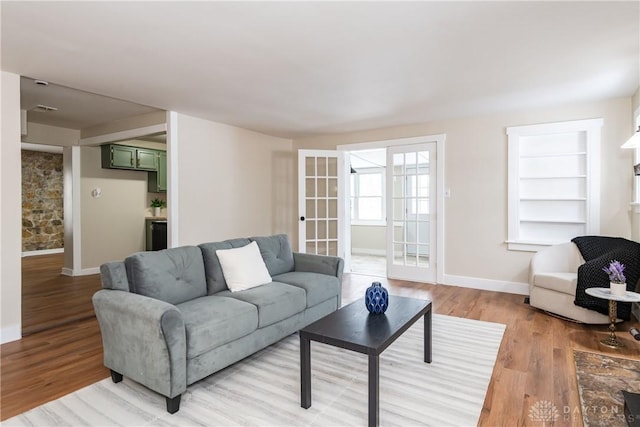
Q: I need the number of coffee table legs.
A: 3